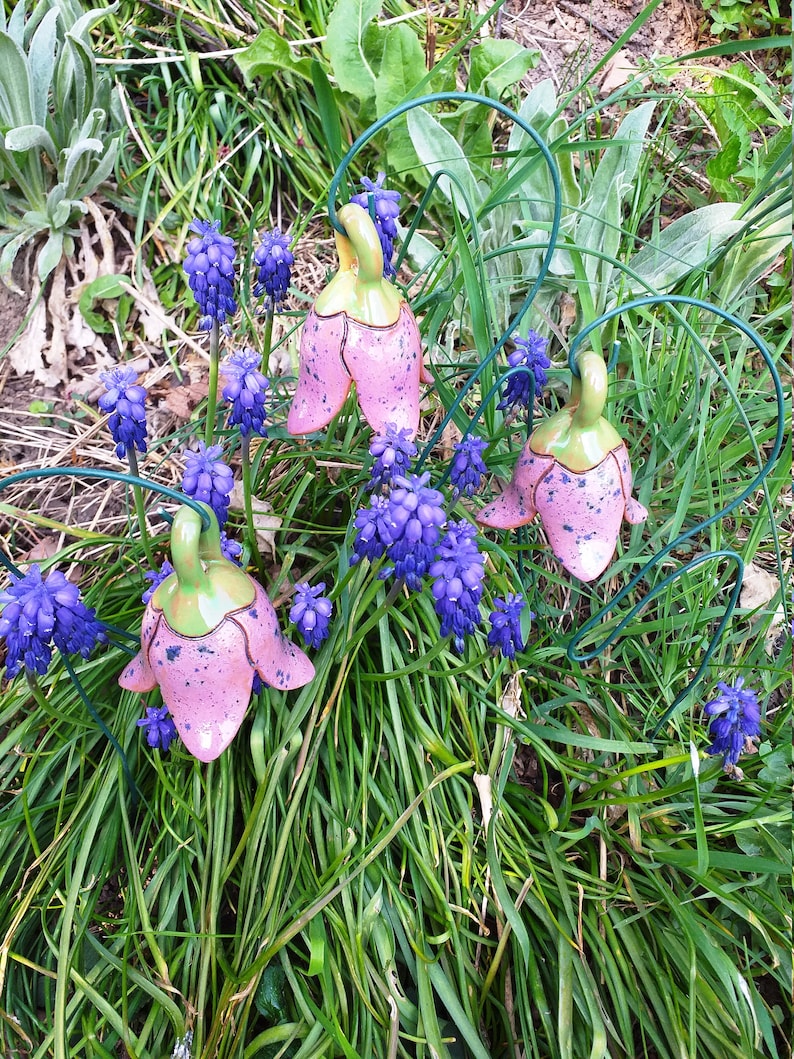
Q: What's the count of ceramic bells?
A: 3